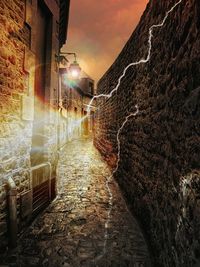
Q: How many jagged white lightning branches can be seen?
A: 2